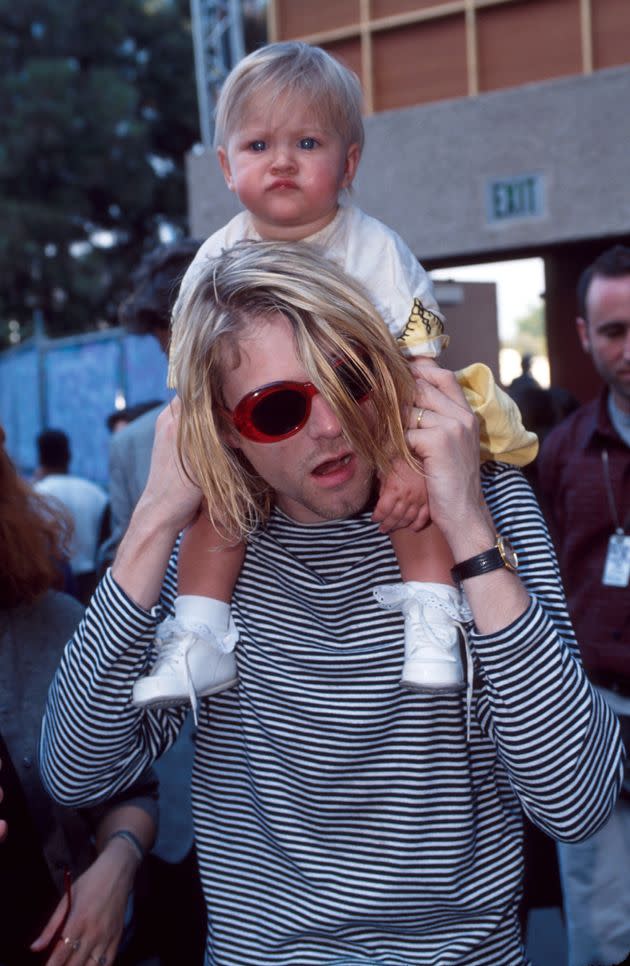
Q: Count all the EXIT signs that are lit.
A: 0